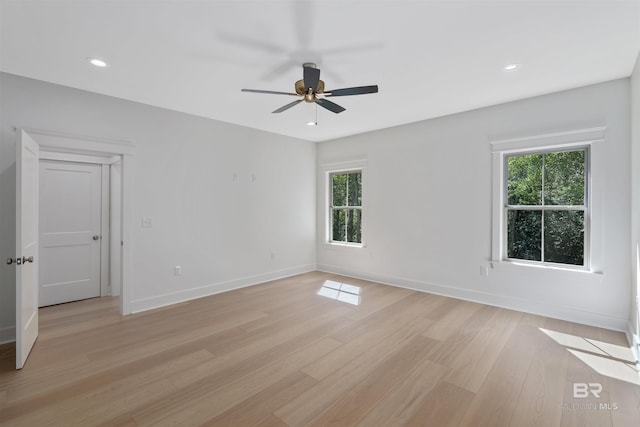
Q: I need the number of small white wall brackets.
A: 2